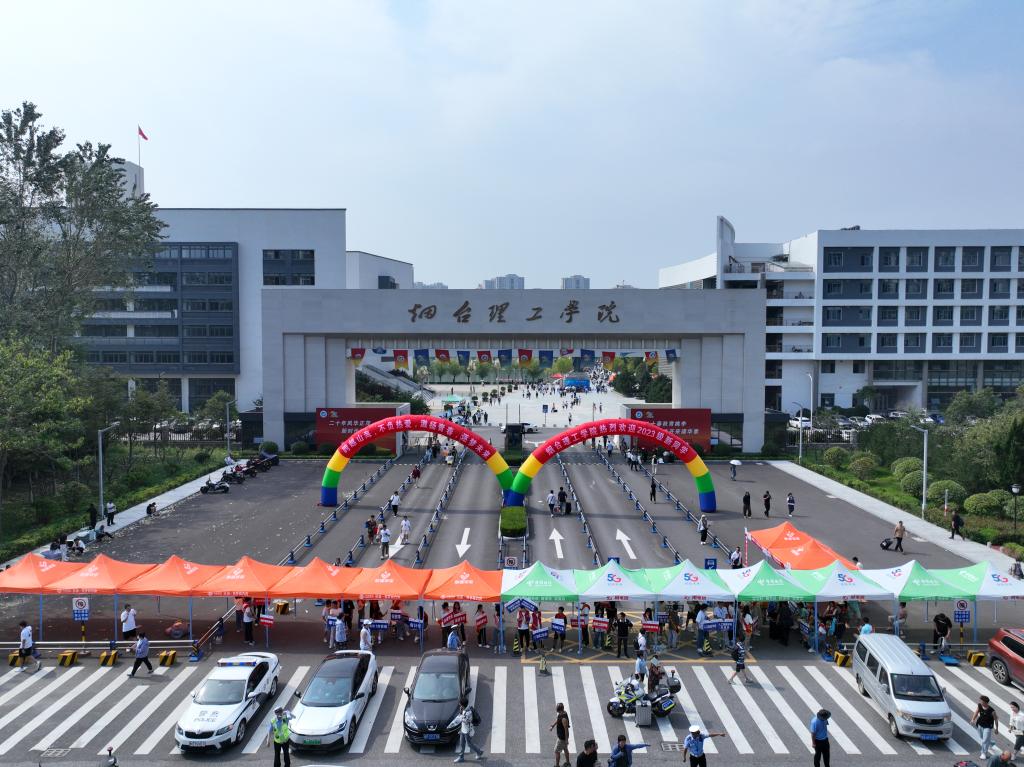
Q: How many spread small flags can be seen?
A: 13